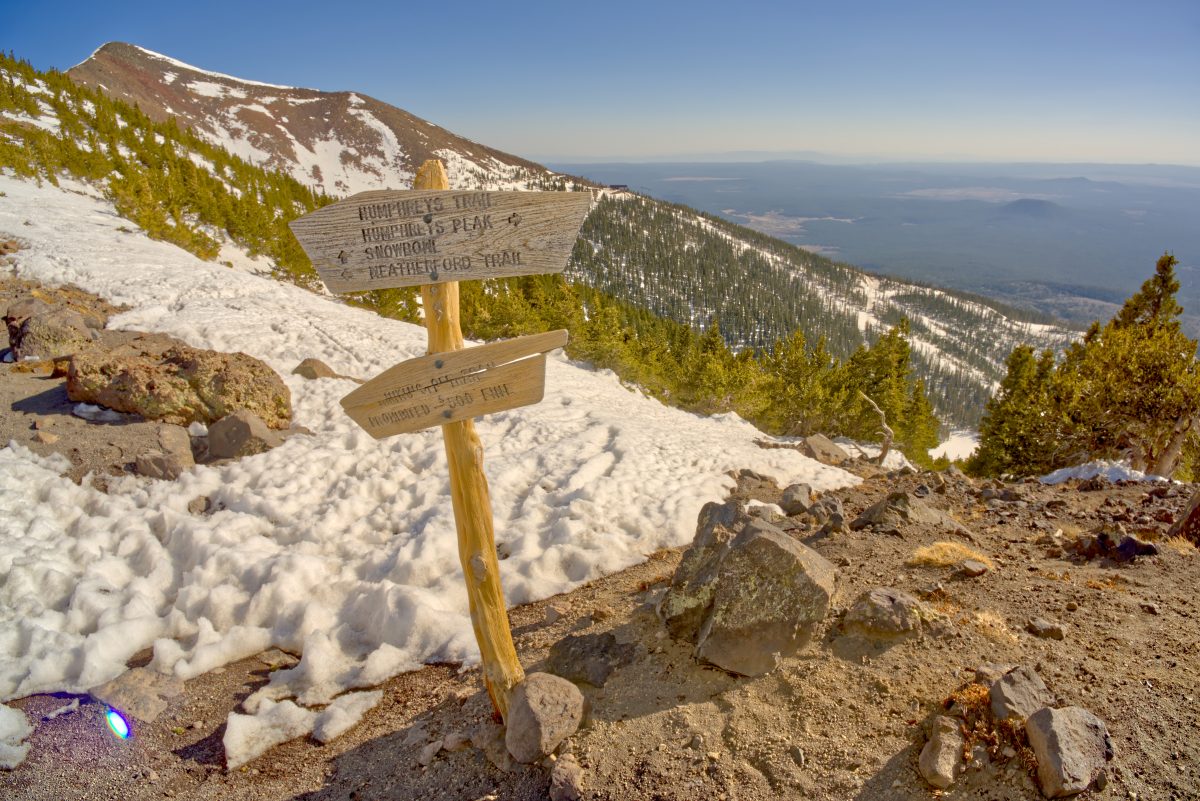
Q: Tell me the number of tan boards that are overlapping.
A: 2